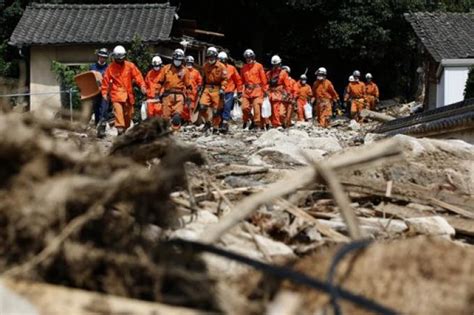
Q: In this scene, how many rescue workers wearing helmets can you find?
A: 15